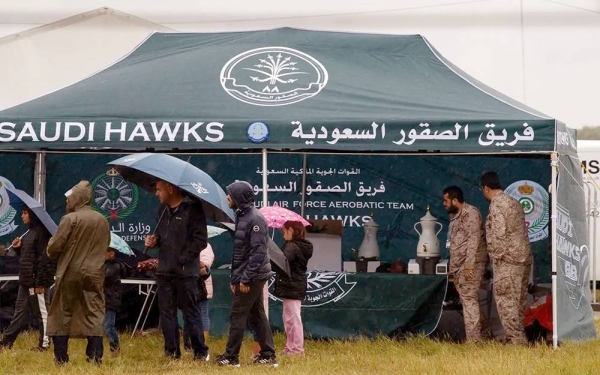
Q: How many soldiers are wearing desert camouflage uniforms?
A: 2